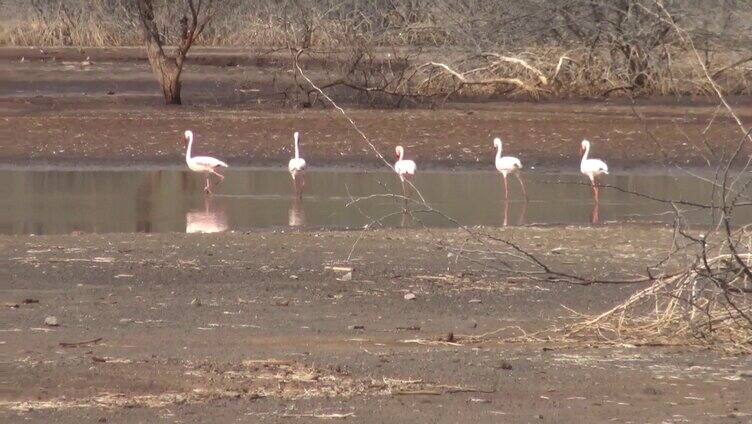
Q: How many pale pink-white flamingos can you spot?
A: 5